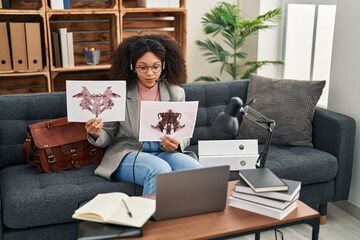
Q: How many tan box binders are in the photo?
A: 3